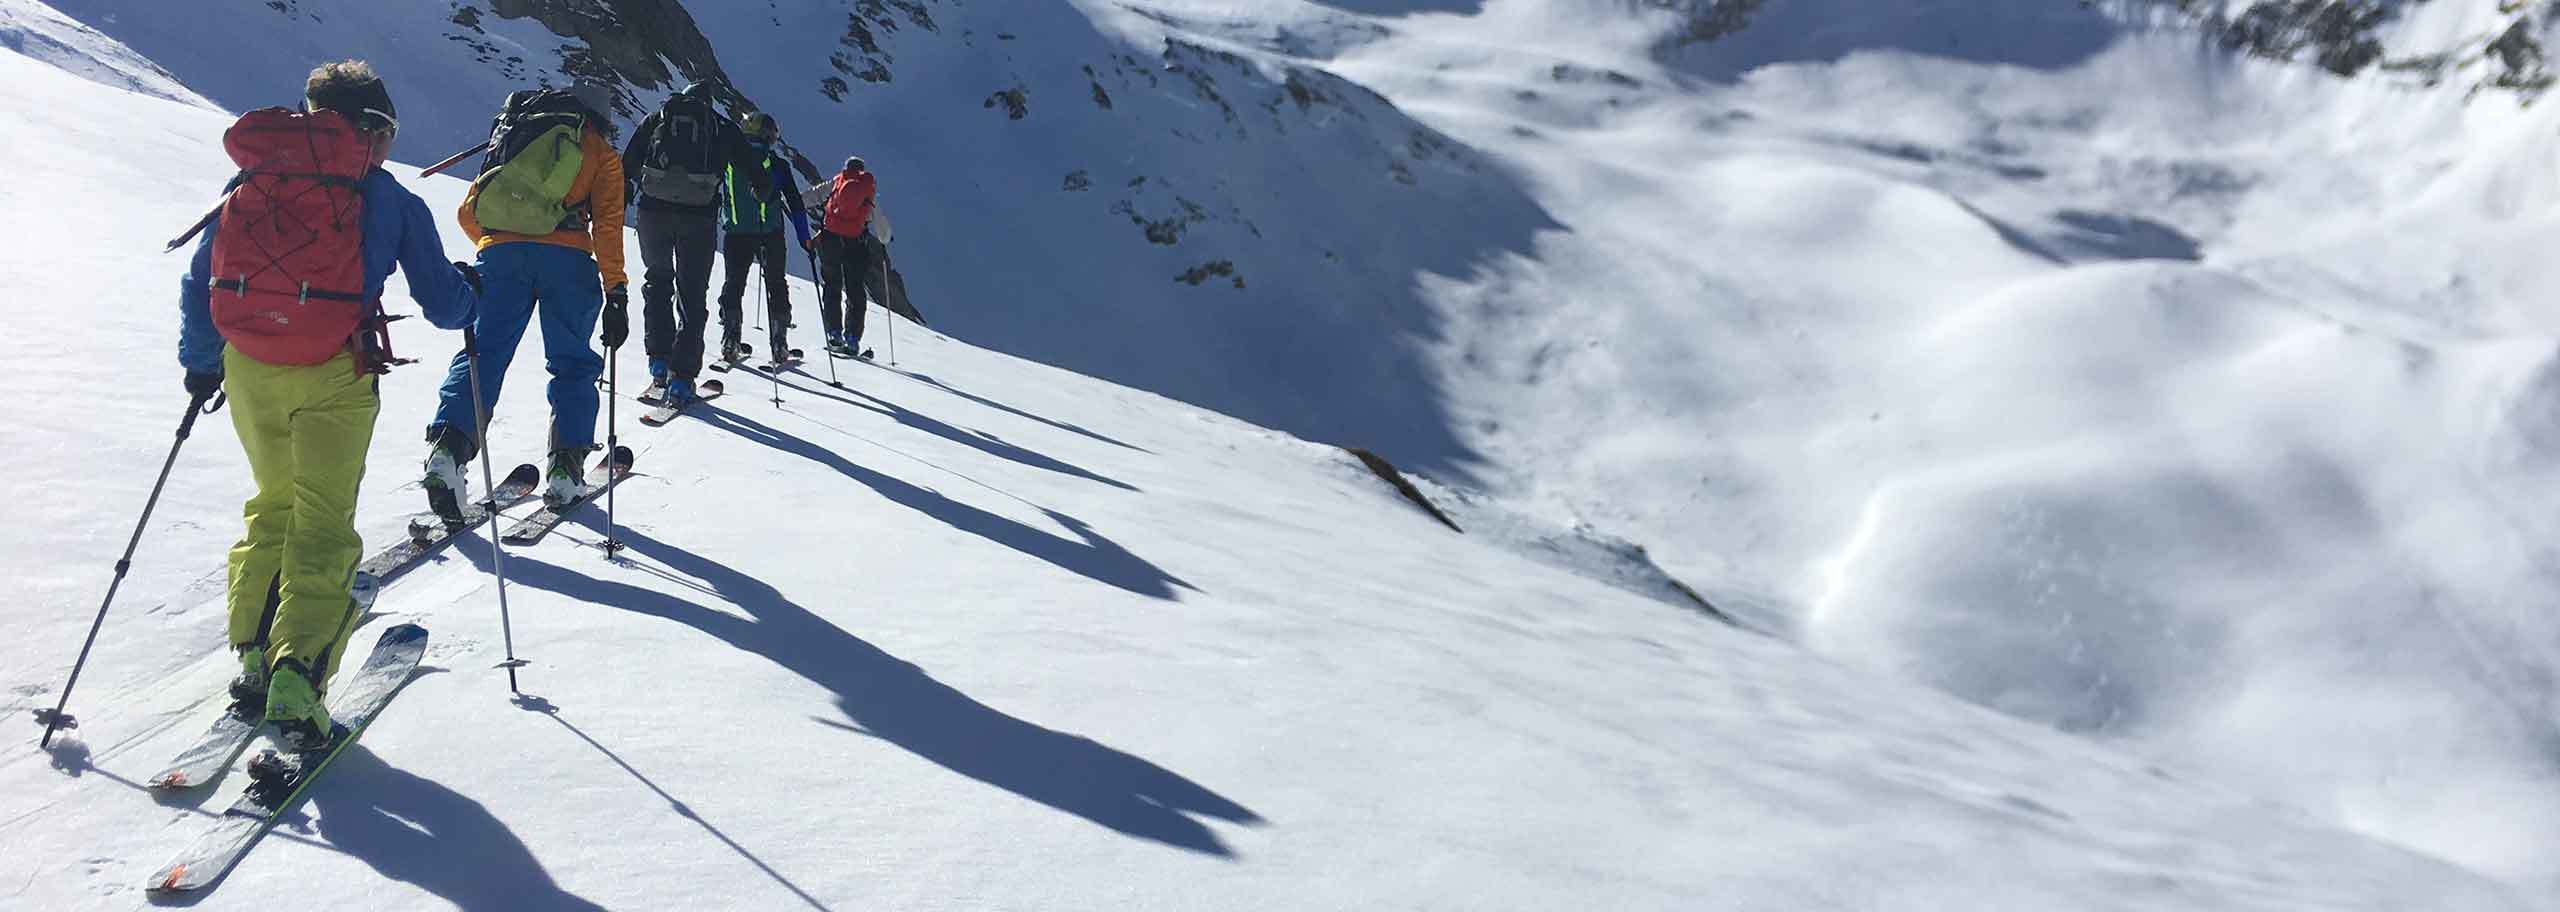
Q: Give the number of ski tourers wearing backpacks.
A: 5